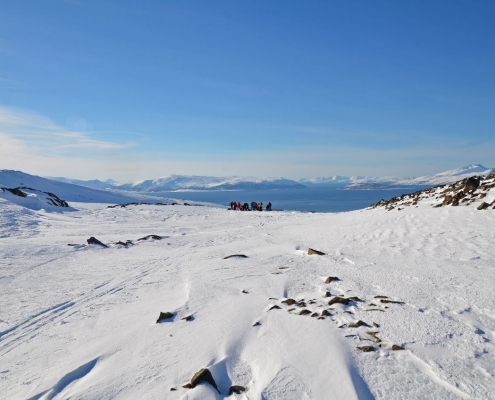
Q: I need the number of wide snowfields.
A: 1